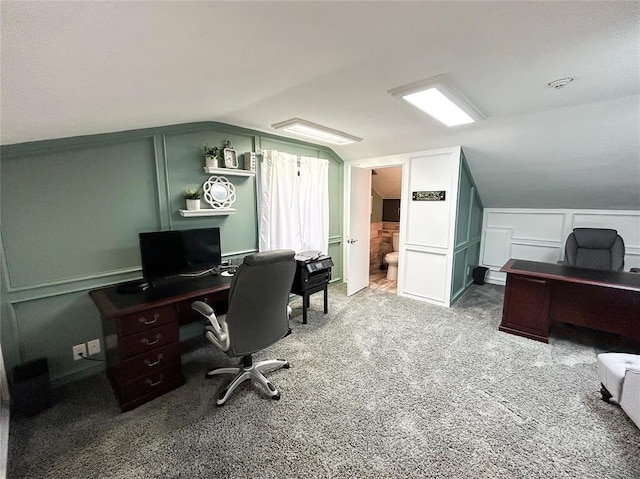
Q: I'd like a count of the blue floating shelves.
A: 0